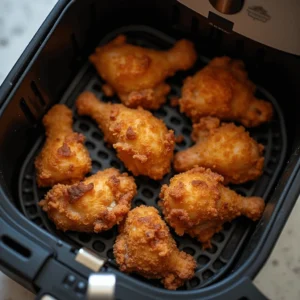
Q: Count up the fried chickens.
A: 8